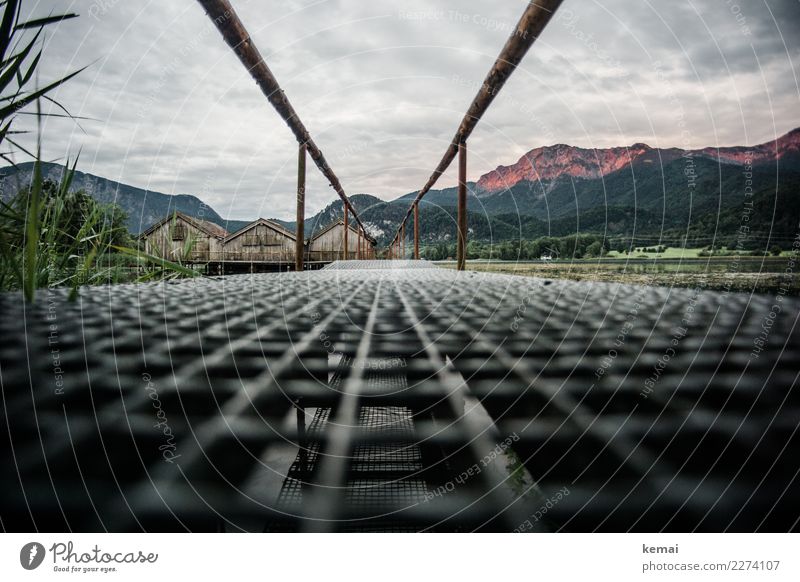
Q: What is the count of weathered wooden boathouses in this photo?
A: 3